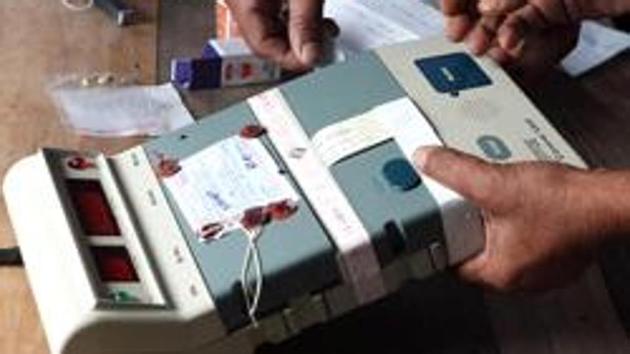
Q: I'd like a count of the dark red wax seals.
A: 5